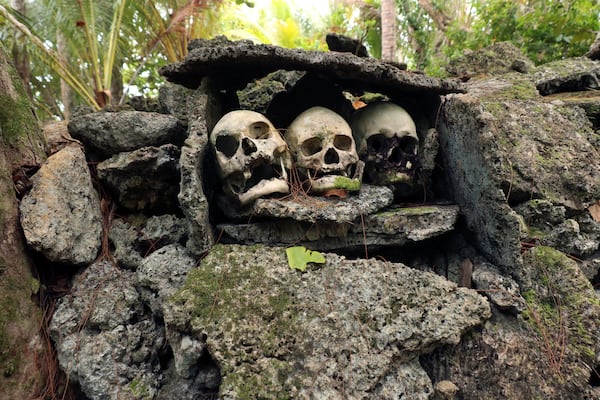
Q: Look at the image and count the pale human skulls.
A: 3